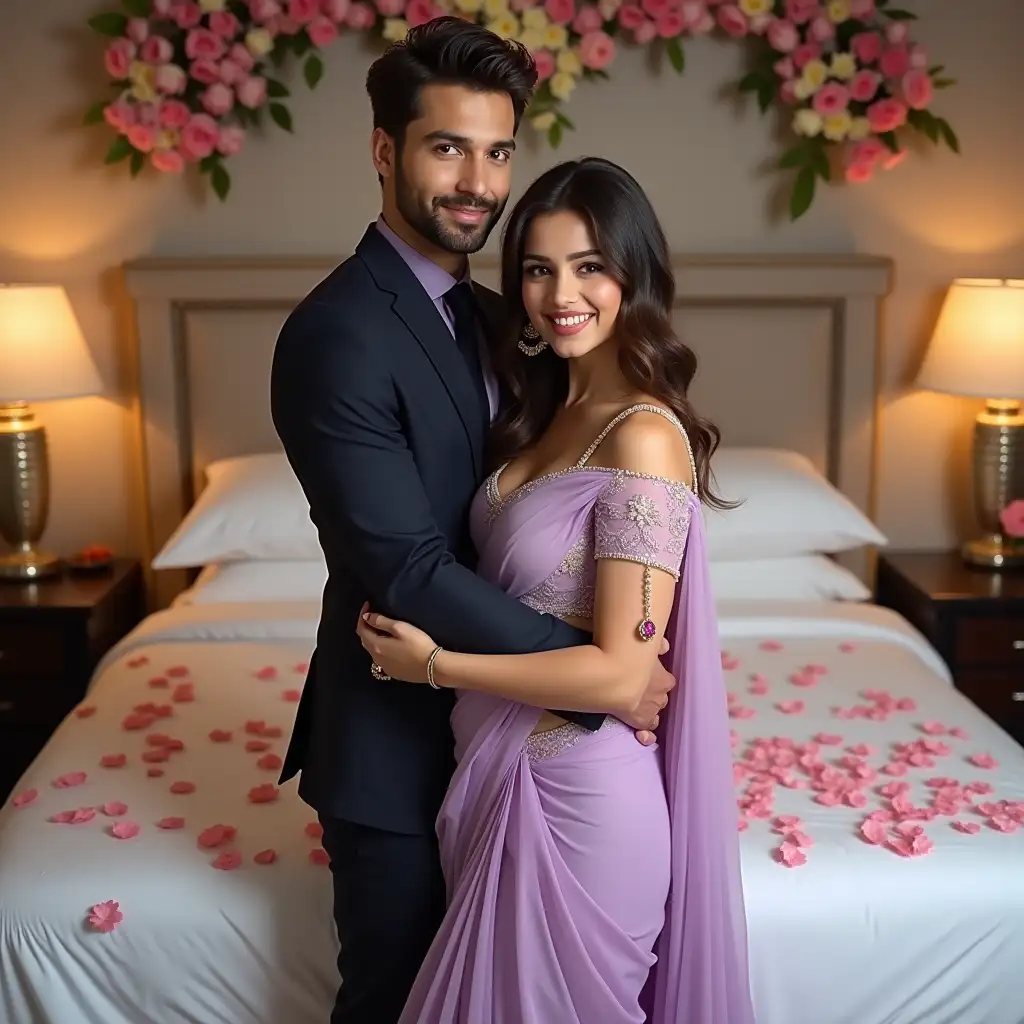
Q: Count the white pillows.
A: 4